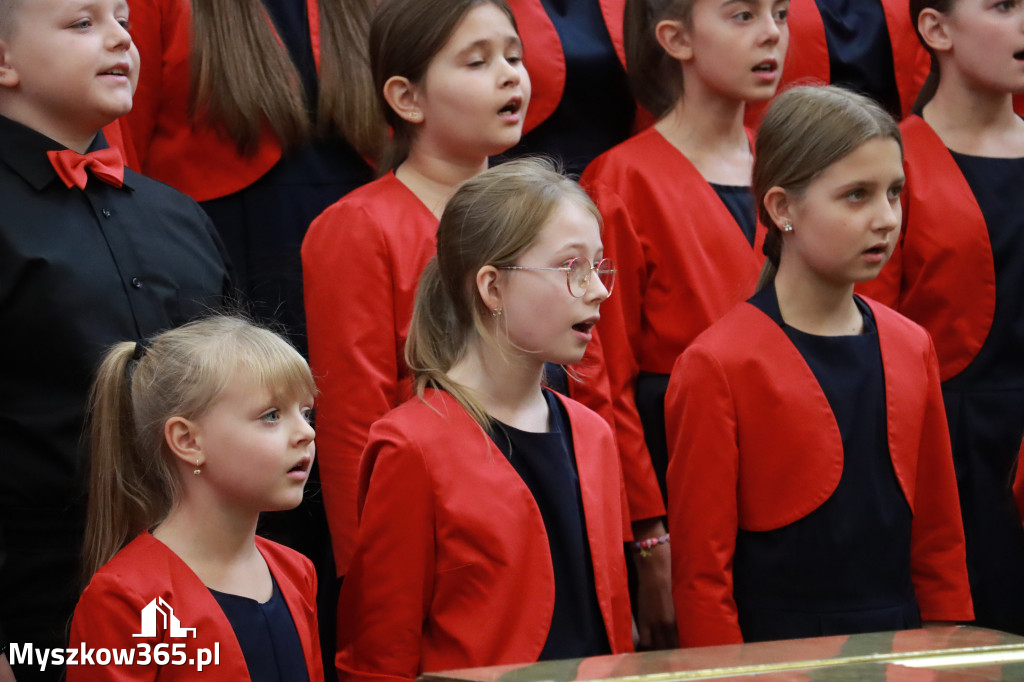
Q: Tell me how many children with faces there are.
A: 7